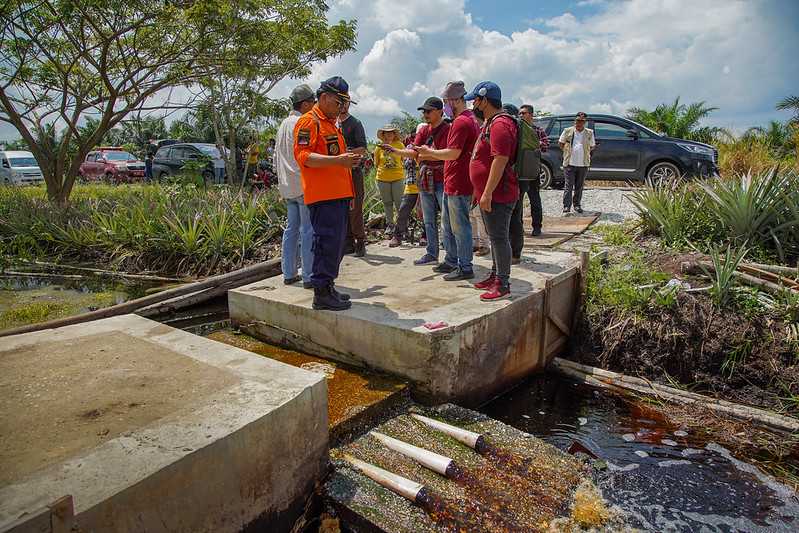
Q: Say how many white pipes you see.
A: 3